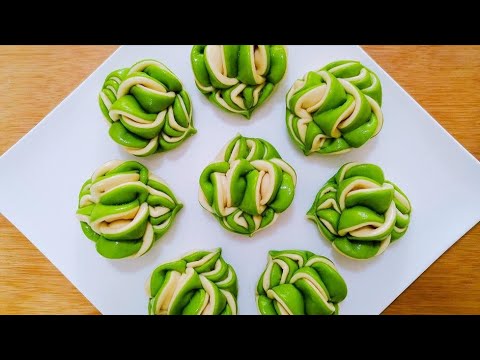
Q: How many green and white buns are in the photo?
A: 8